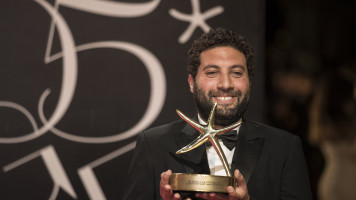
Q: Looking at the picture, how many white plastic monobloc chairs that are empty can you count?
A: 0